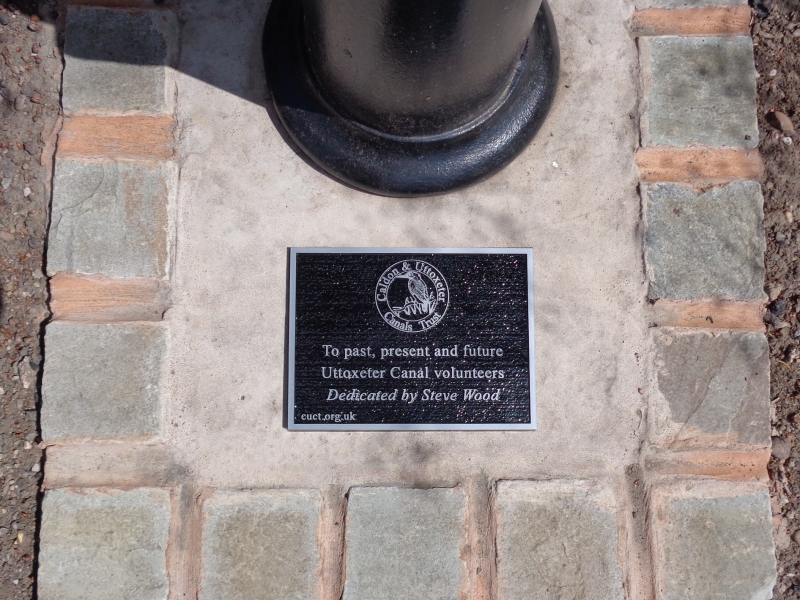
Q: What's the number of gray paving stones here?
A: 11